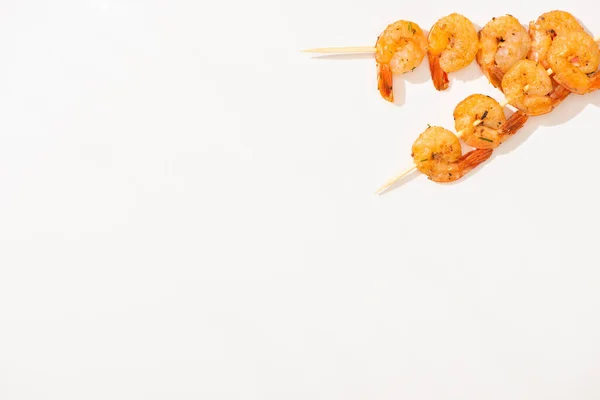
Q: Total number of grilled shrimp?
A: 8